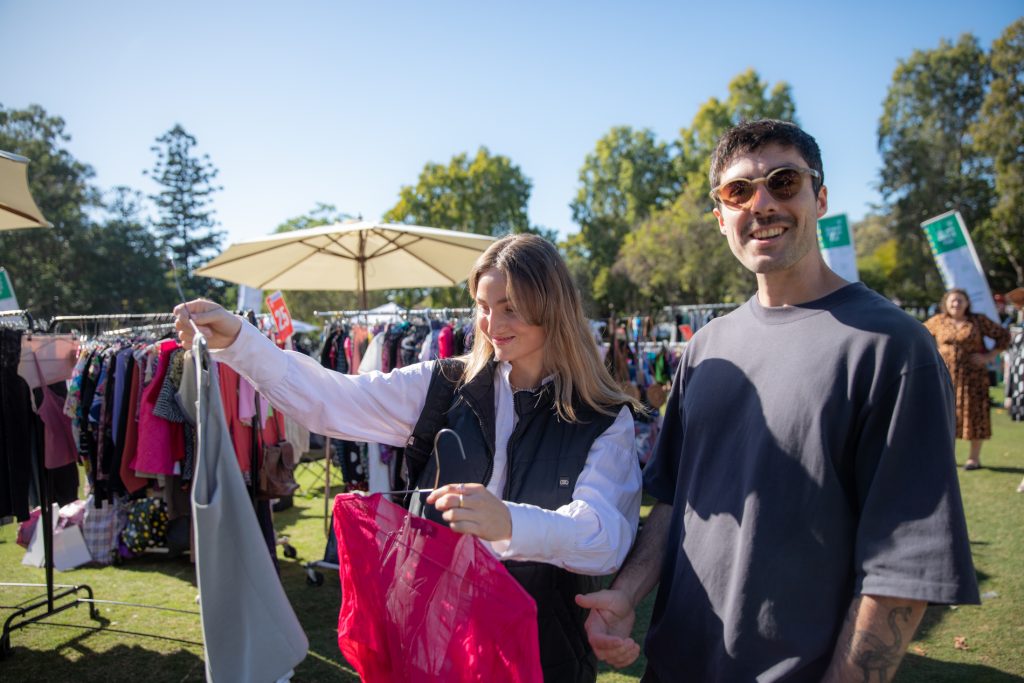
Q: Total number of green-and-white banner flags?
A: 3